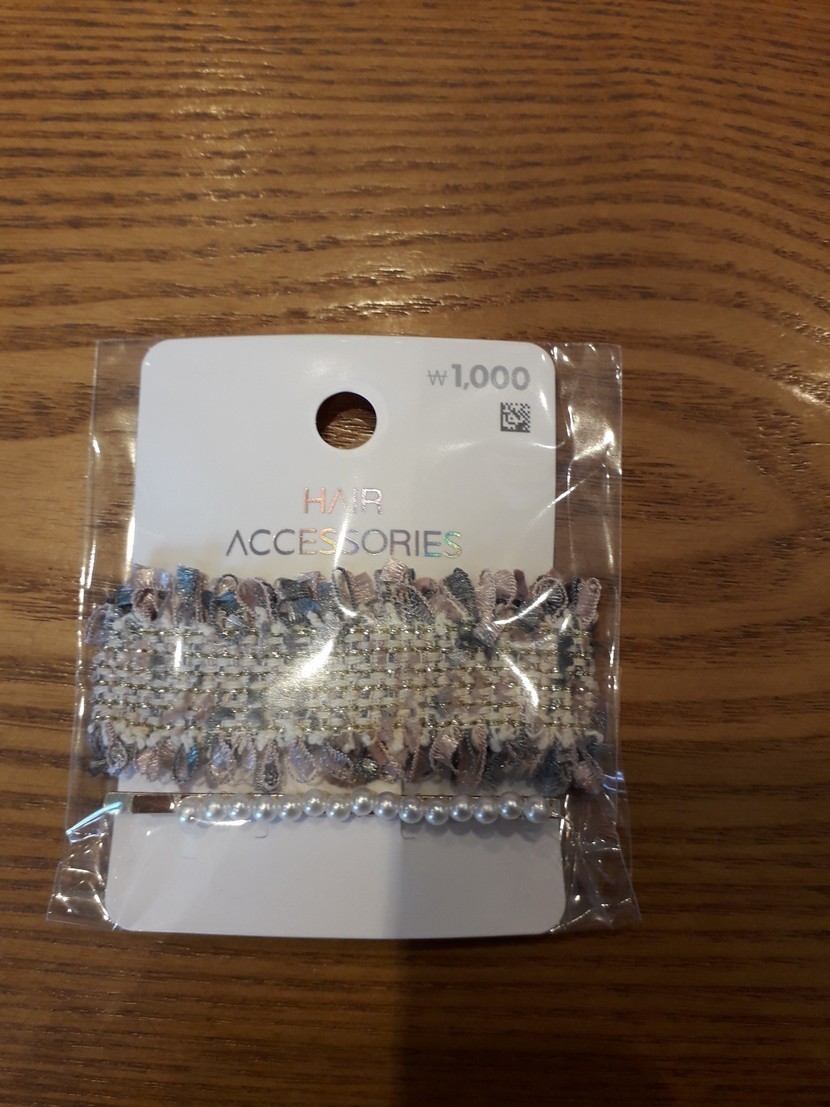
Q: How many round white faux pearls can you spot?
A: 15